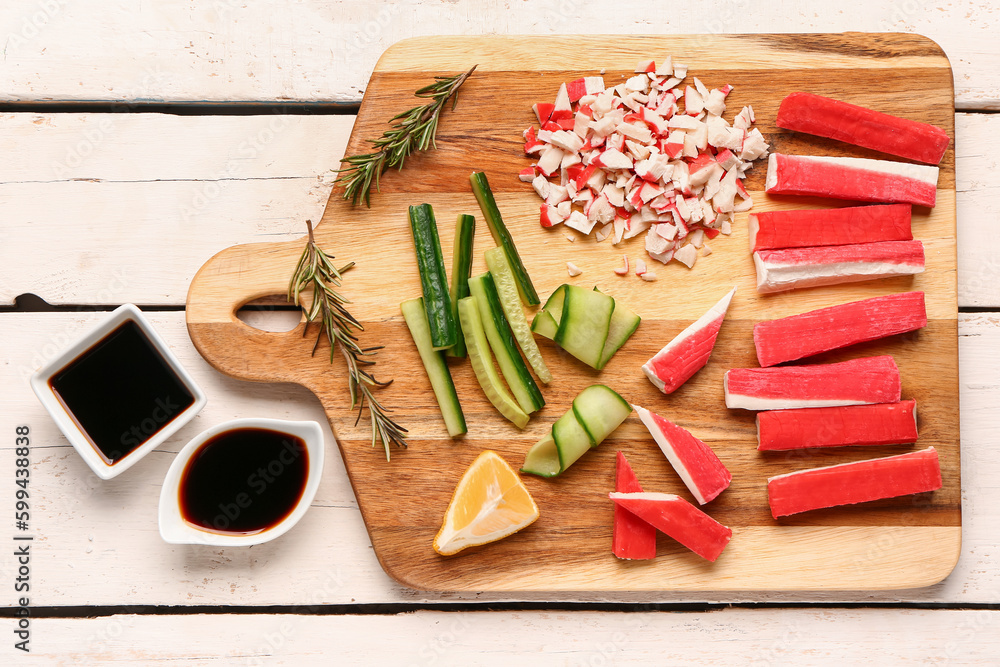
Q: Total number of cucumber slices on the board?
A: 9